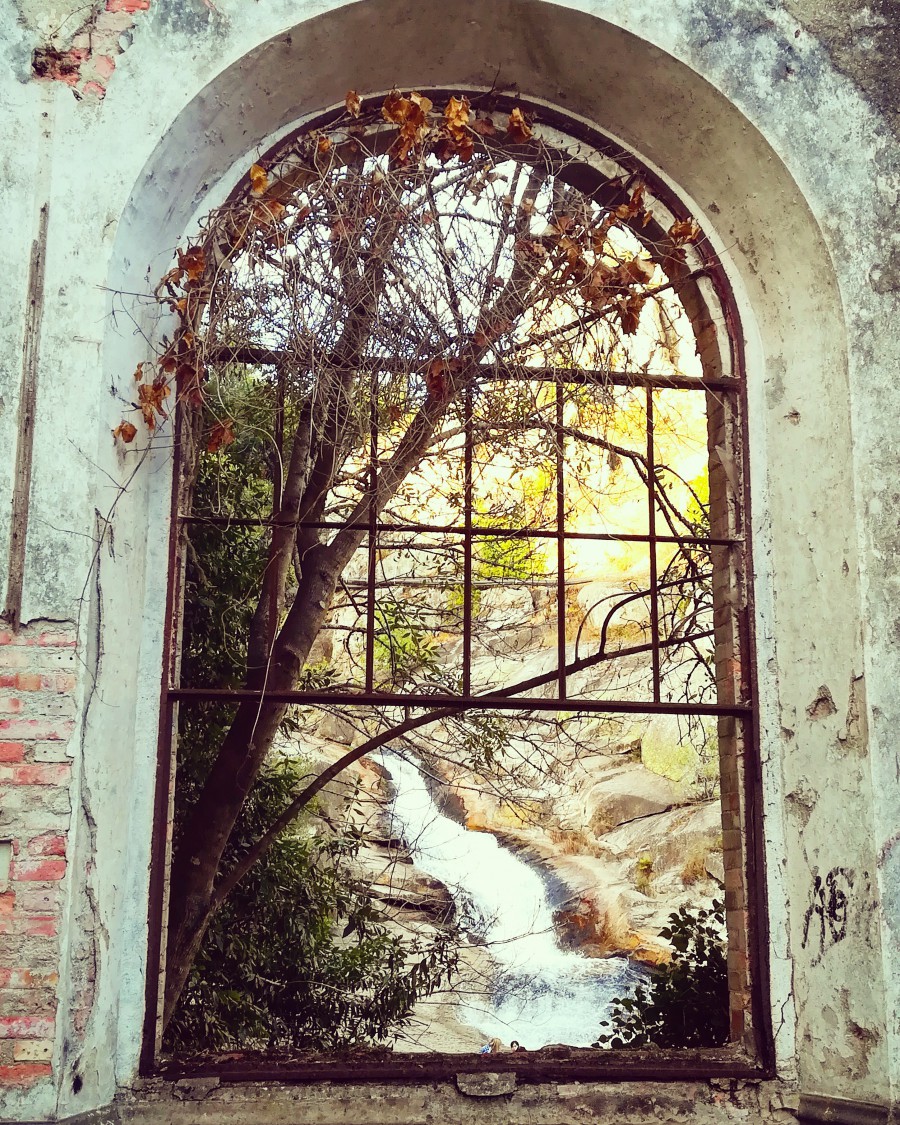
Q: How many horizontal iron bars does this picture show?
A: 3